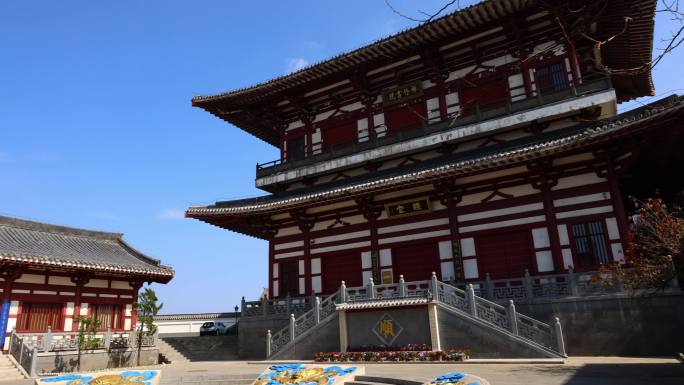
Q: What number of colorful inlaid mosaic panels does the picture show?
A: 3